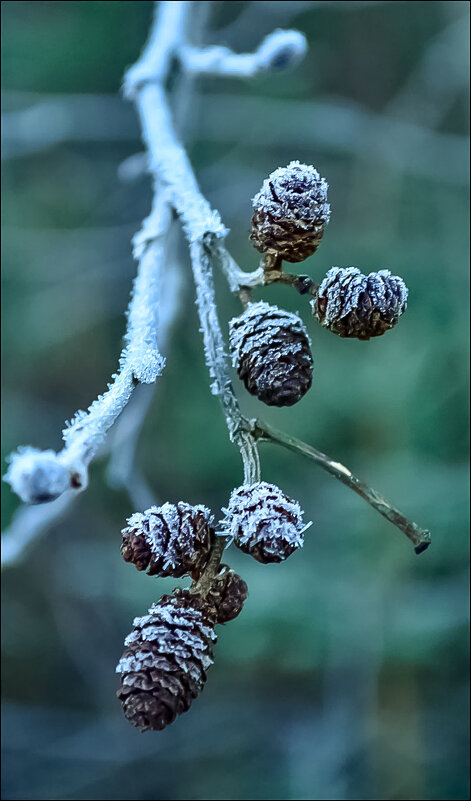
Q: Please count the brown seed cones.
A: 7